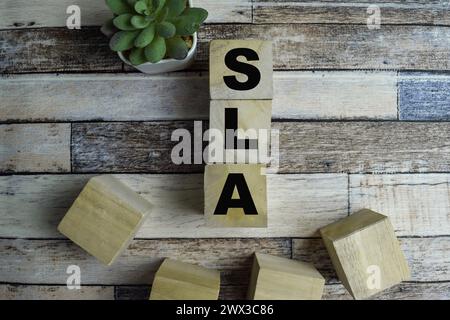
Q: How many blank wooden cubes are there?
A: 4